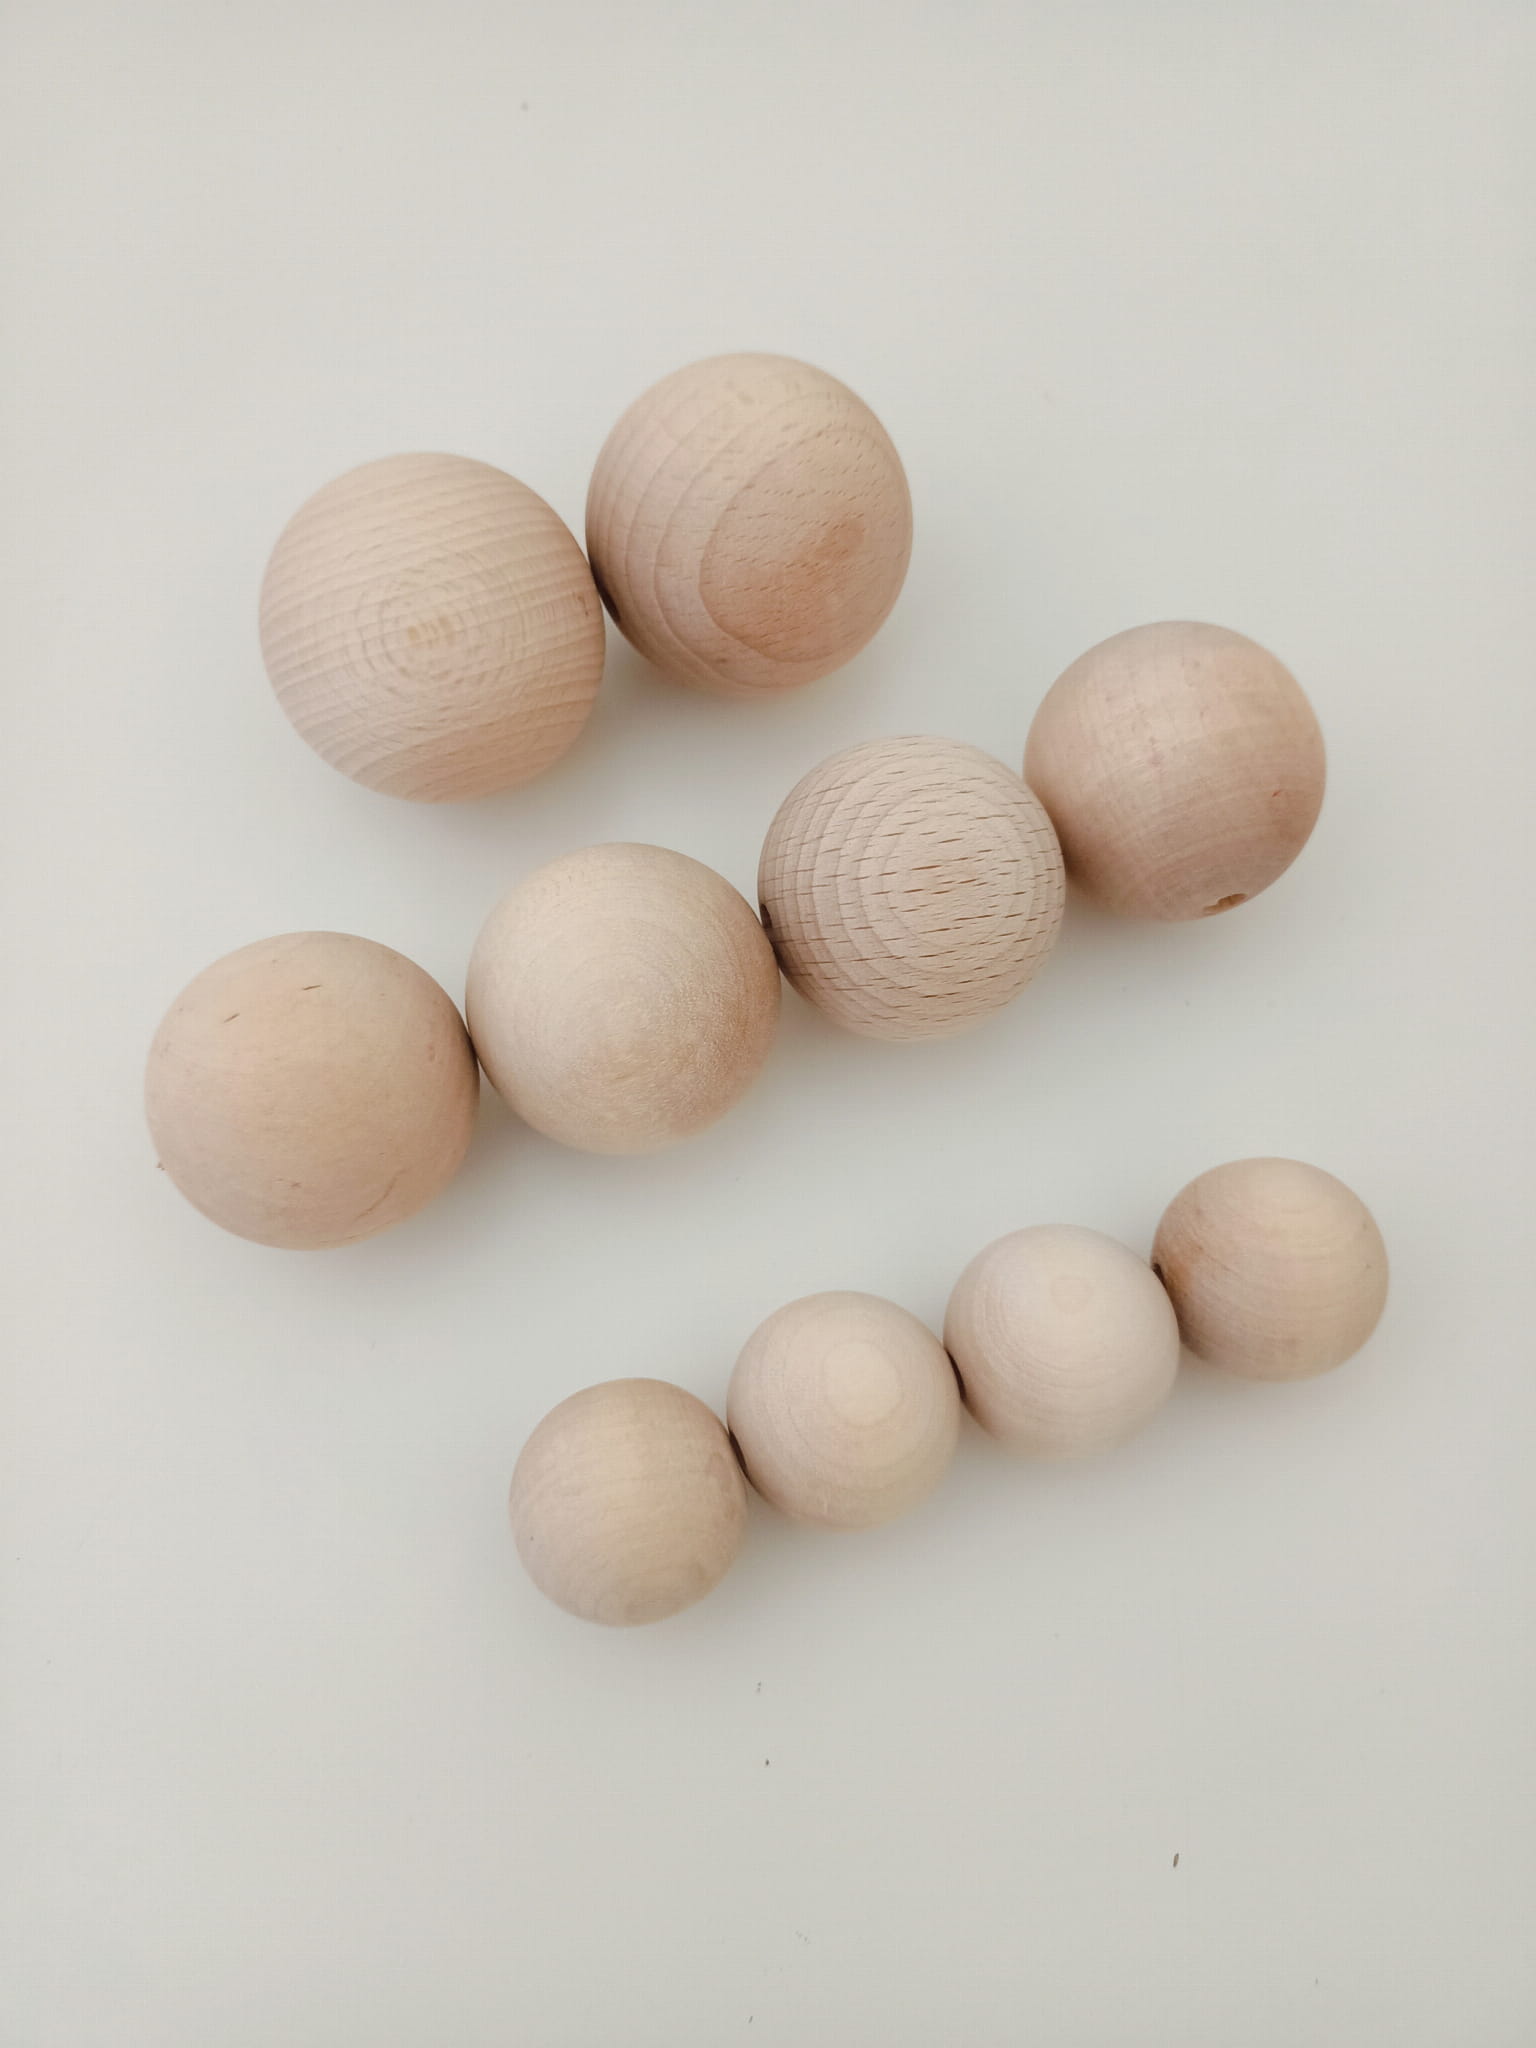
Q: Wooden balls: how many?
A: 10